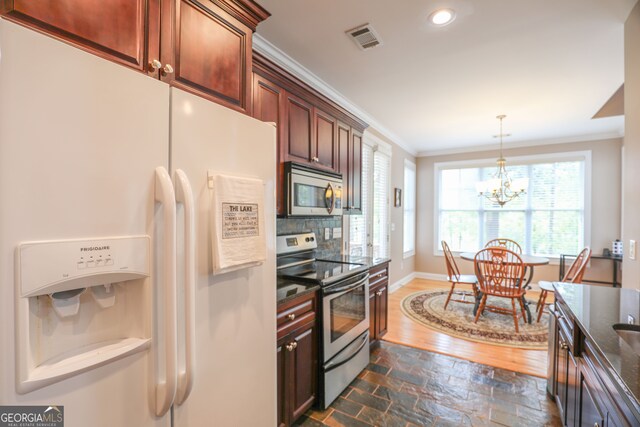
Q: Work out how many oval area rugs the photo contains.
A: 1